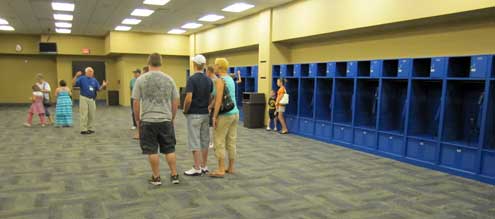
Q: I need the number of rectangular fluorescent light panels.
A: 14